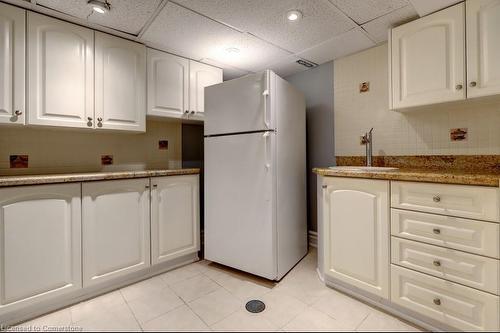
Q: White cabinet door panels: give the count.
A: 11